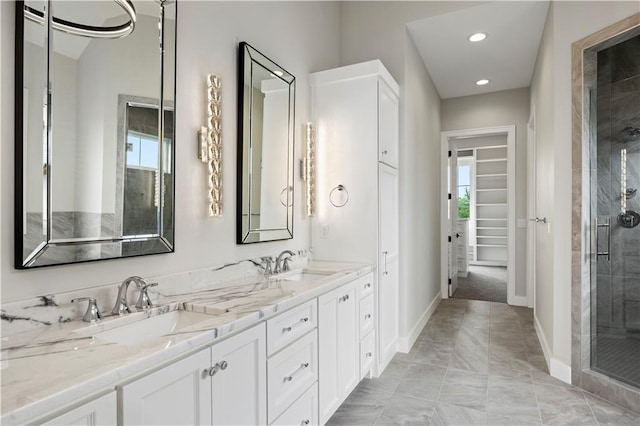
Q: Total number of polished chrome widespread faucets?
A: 2